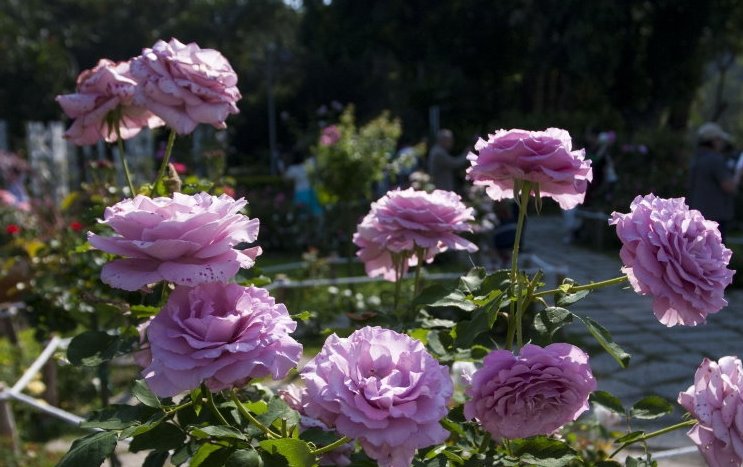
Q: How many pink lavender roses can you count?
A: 10